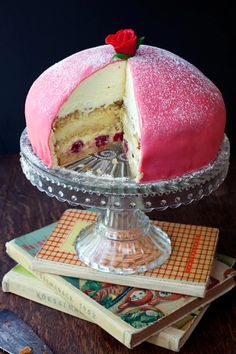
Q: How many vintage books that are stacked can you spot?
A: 3